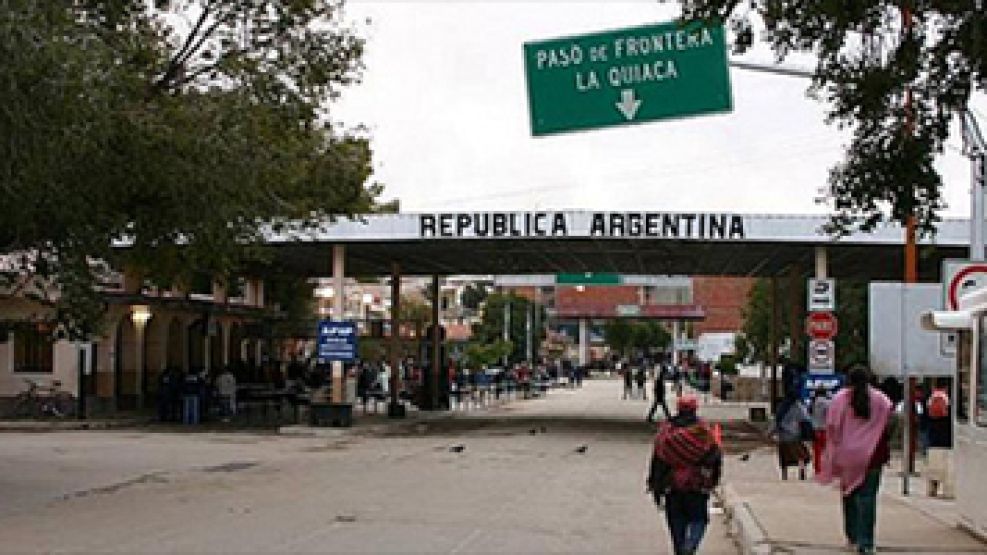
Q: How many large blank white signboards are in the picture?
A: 1